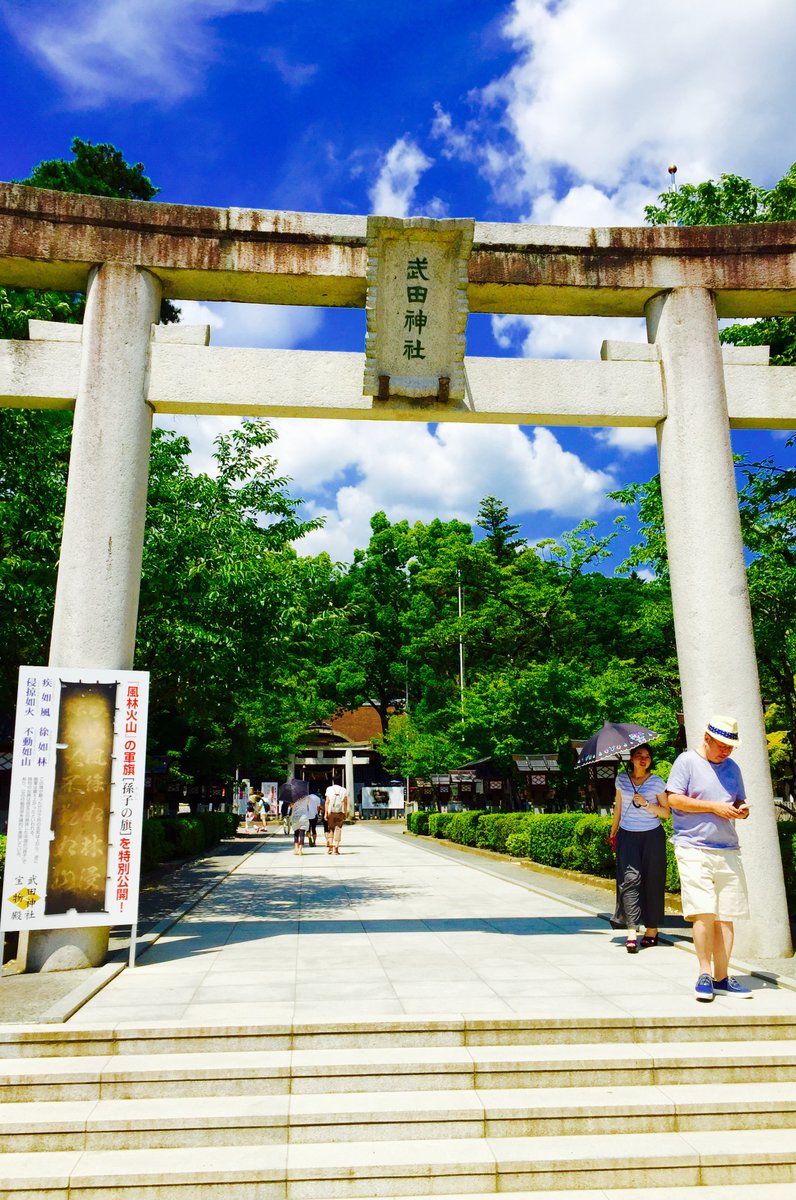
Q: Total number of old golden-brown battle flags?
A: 1